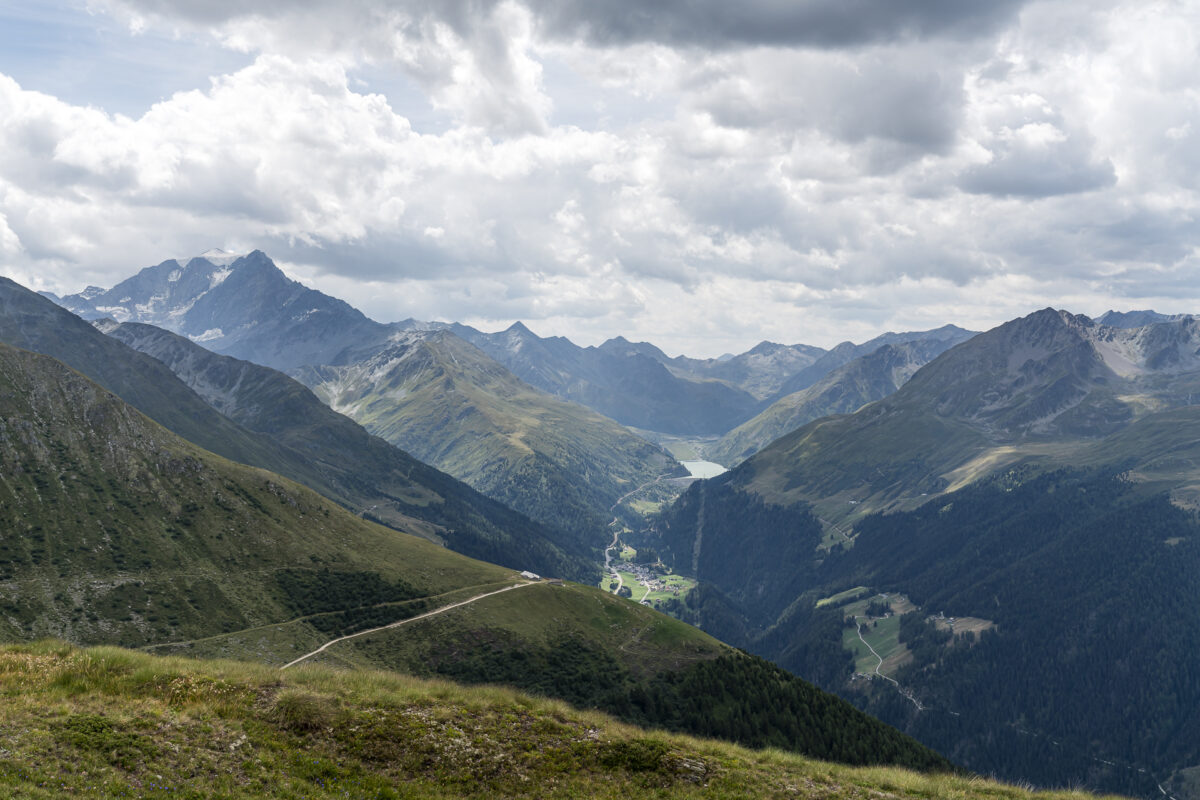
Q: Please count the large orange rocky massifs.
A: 0